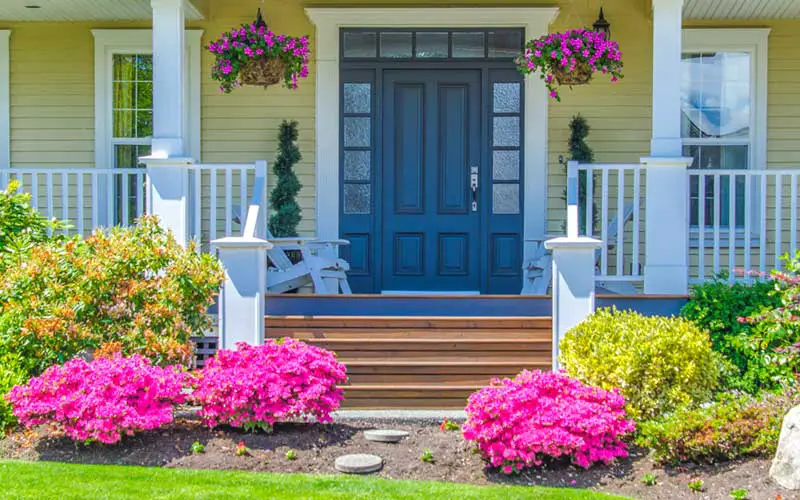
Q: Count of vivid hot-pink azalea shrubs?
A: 3